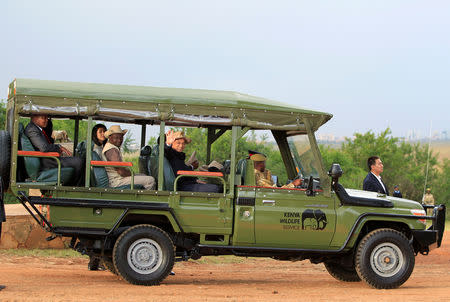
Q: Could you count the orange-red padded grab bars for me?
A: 3